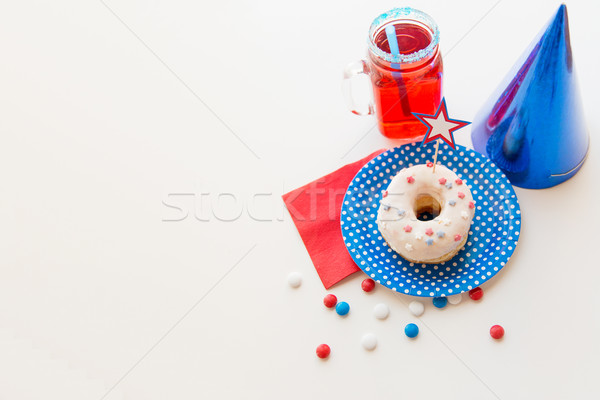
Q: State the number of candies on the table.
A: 13